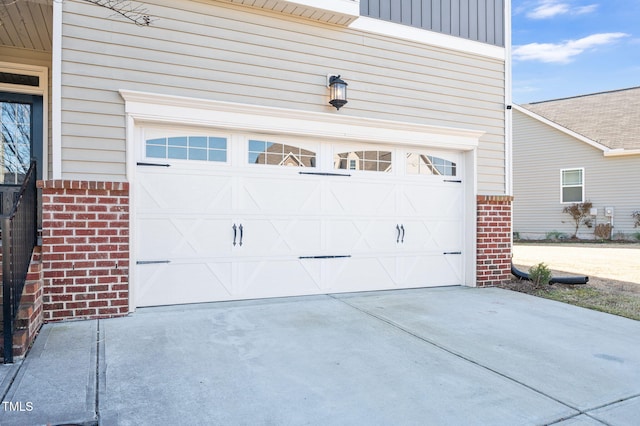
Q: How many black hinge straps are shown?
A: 6